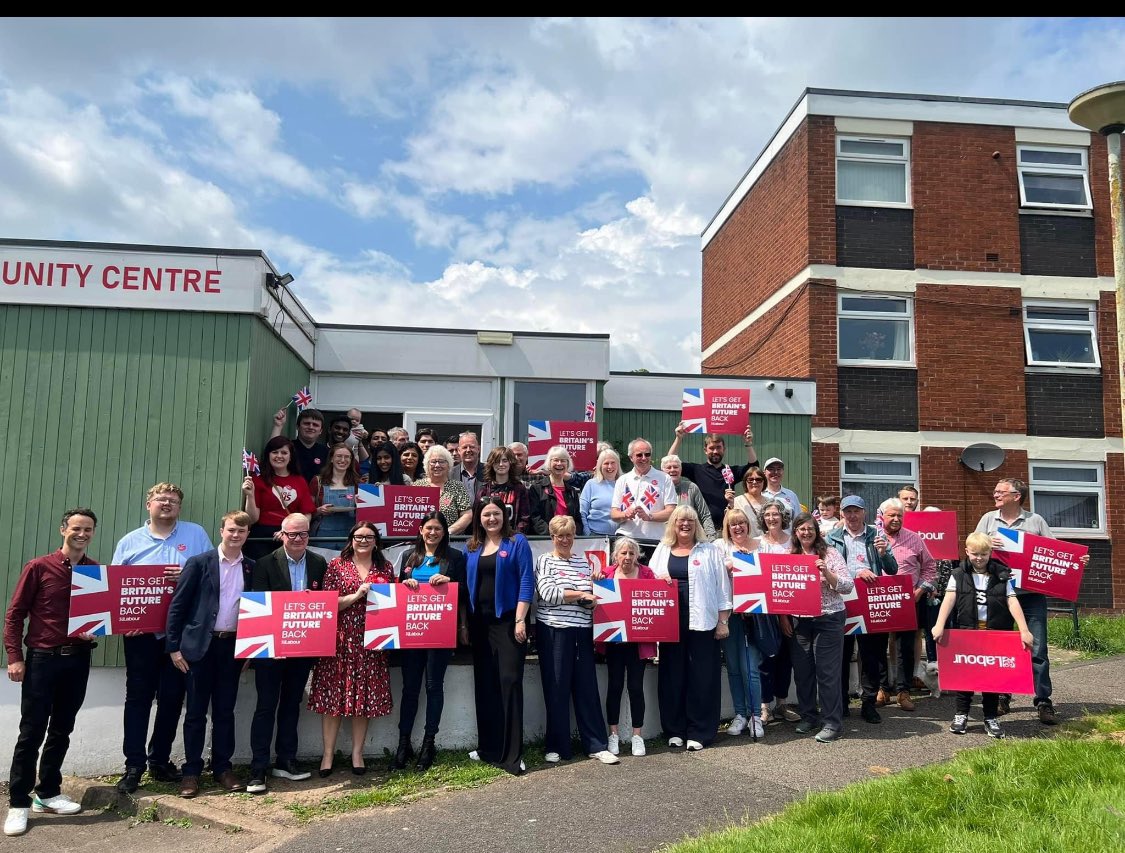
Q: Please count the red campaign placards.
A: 12